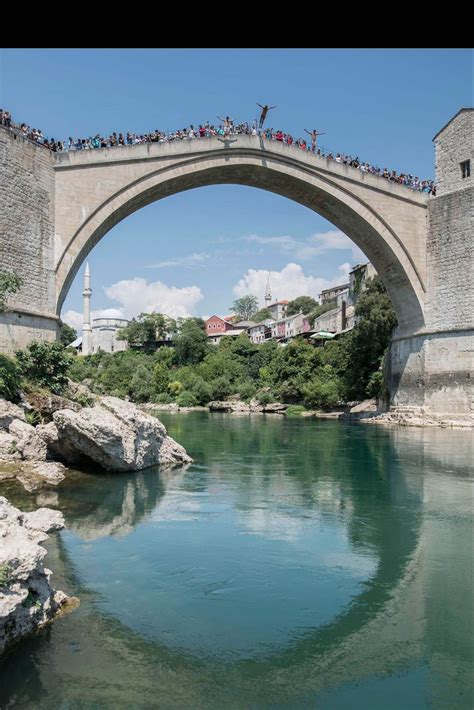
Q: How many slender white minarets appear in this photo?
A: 2